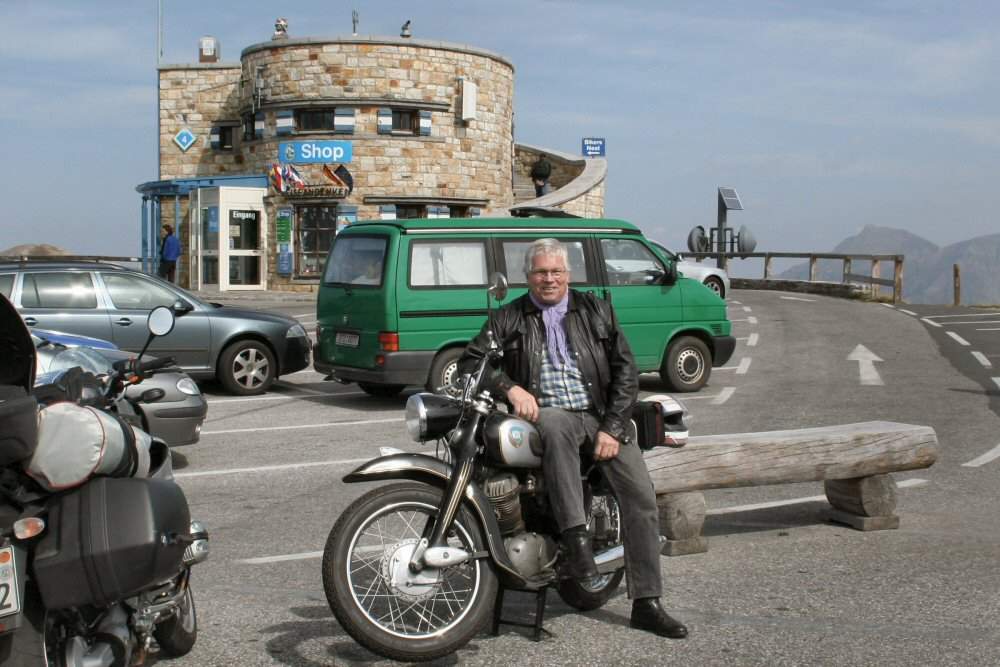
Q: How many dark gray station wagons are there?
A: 1